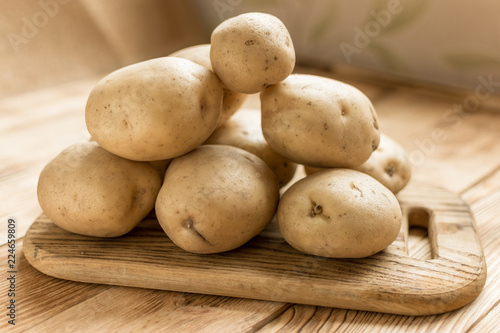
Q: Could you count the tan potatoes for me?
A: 9